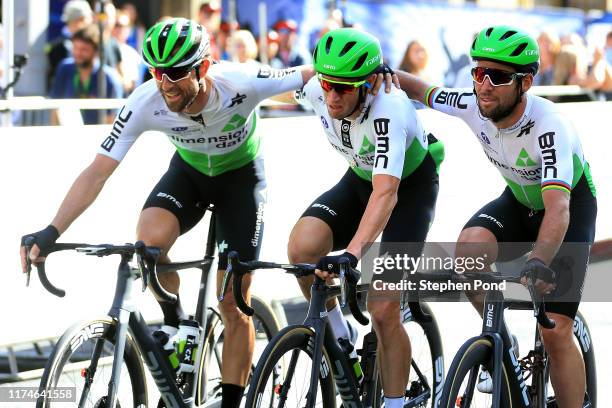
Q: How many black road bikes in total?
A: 3